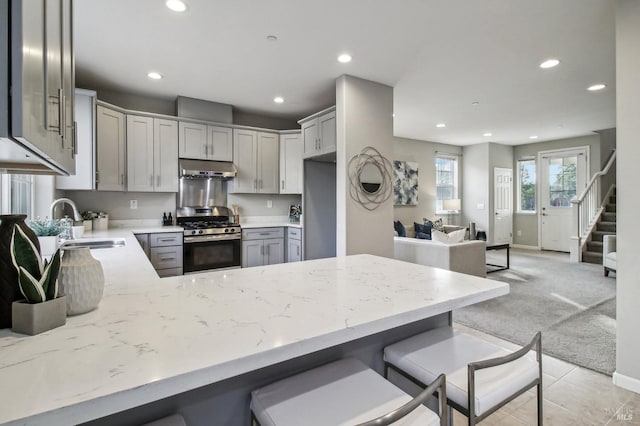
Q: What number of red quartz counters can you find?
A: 0